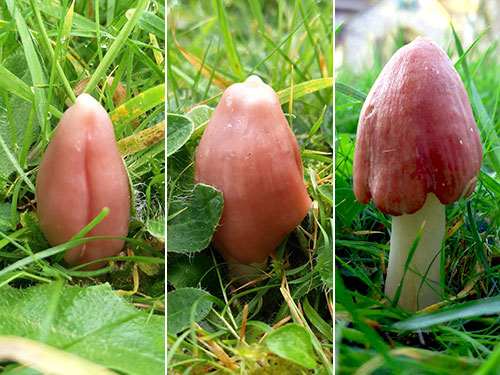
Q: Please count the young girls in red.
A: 0